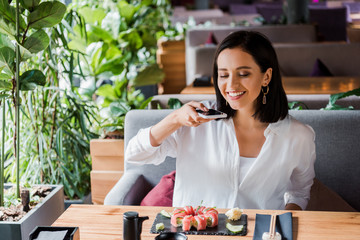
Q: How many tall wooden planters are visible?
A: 2